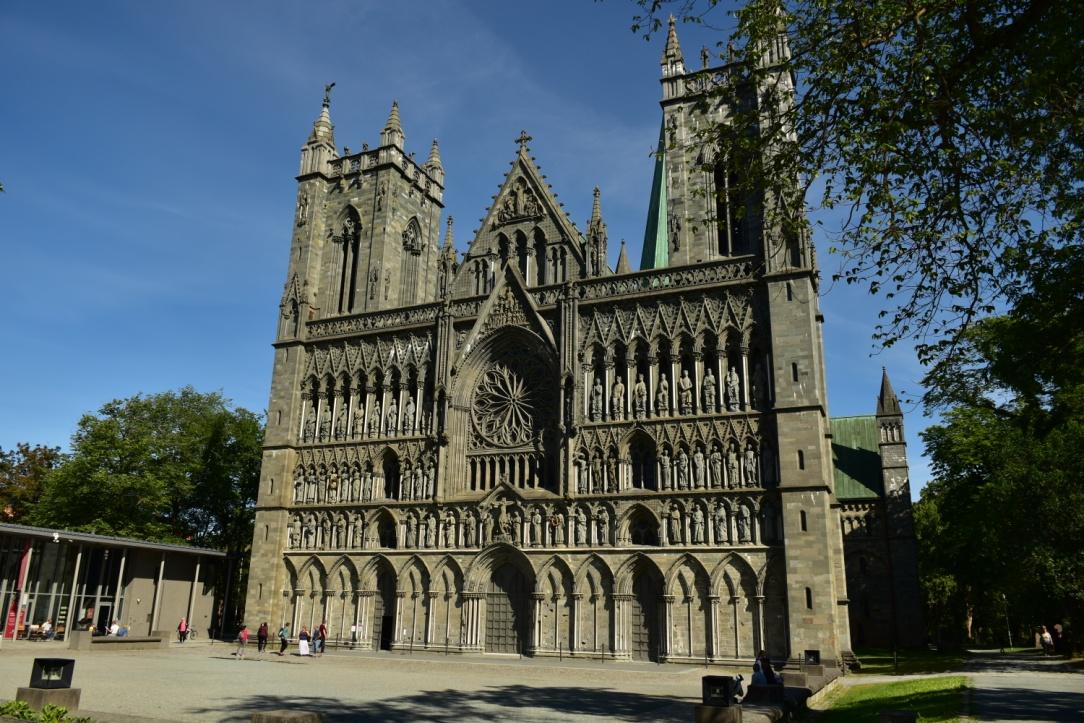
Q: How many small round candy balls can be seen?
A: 0